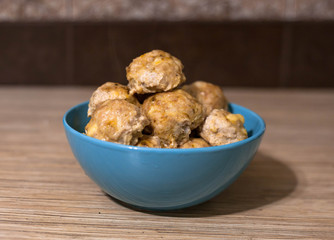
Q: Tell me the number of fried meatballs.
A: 8